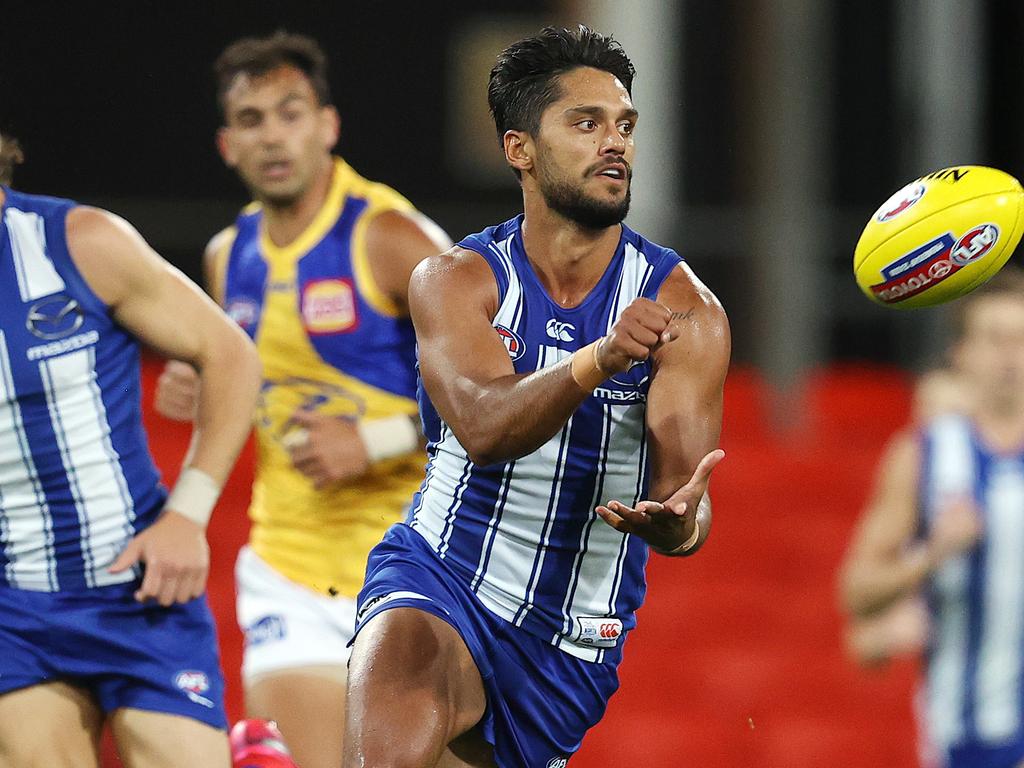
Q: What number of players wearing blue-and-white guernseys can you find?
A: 3